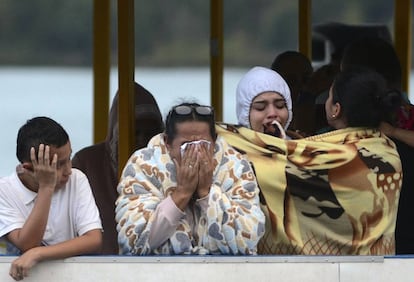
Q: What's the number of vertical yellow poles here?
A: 5